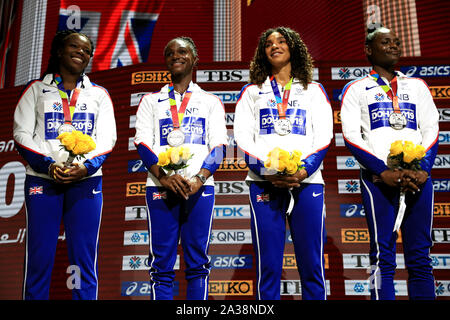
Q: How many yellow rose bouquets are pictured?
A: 4